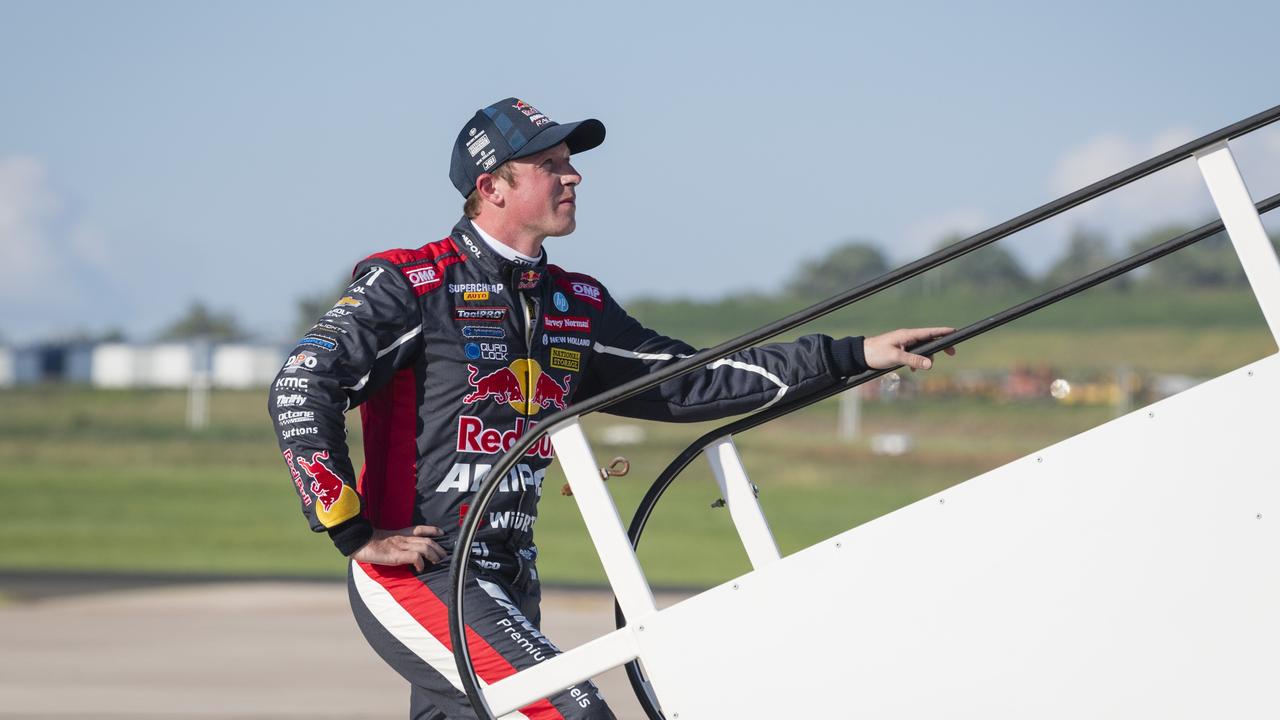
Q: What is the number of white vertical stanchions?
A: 3